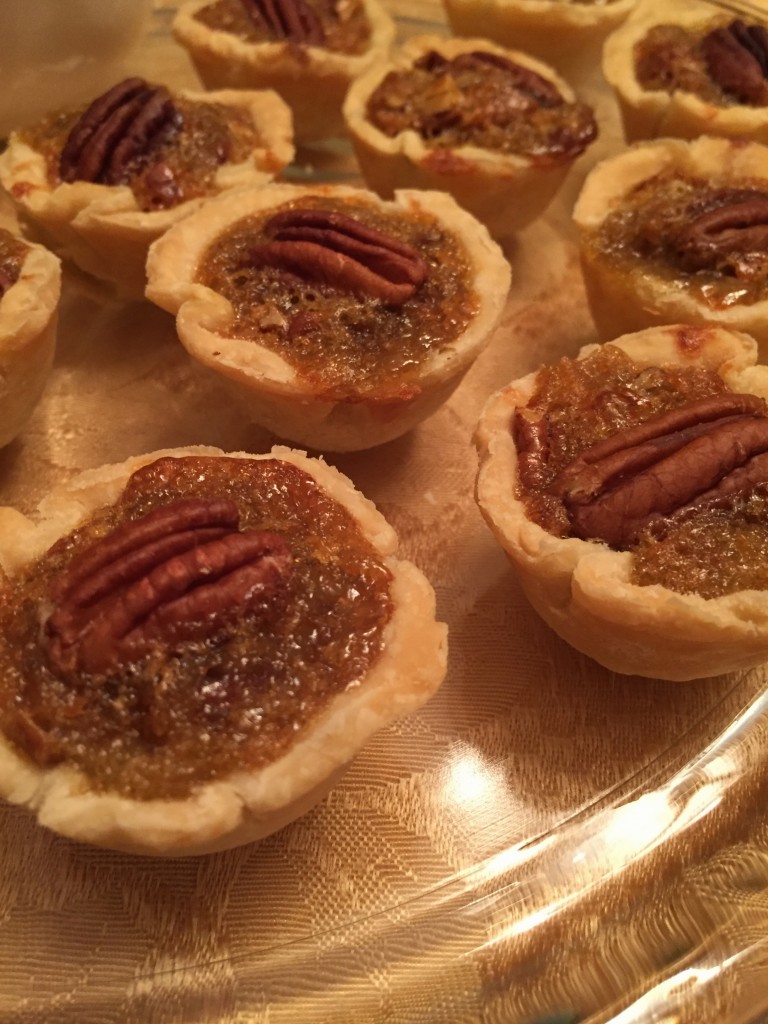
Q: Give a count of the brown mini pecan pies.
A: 10